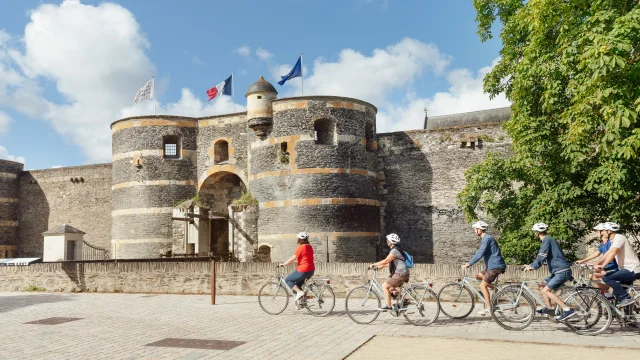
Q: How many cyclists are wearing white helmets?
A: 6